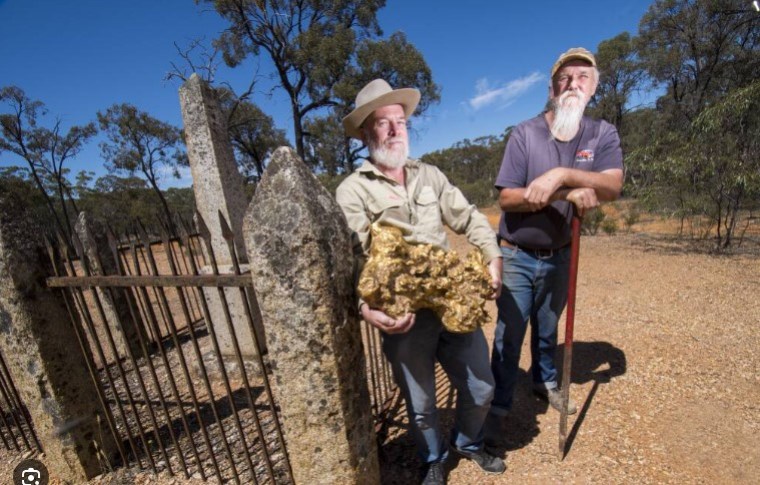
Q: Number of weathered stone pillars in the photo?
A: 4